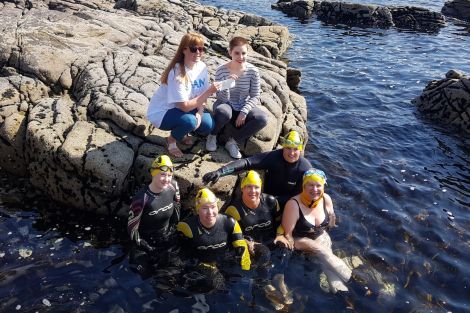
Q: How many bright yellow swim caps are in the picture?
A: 5